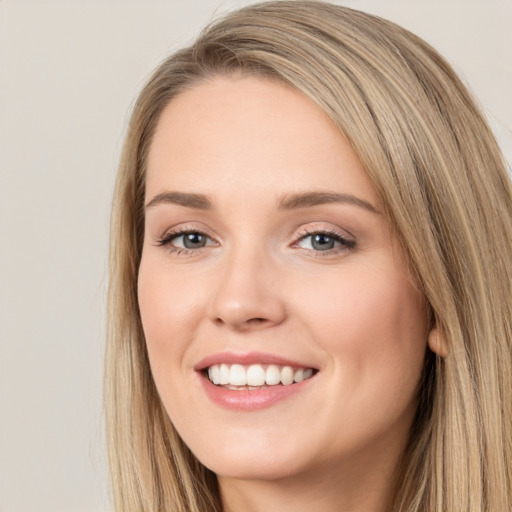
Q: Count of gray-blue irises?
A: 2